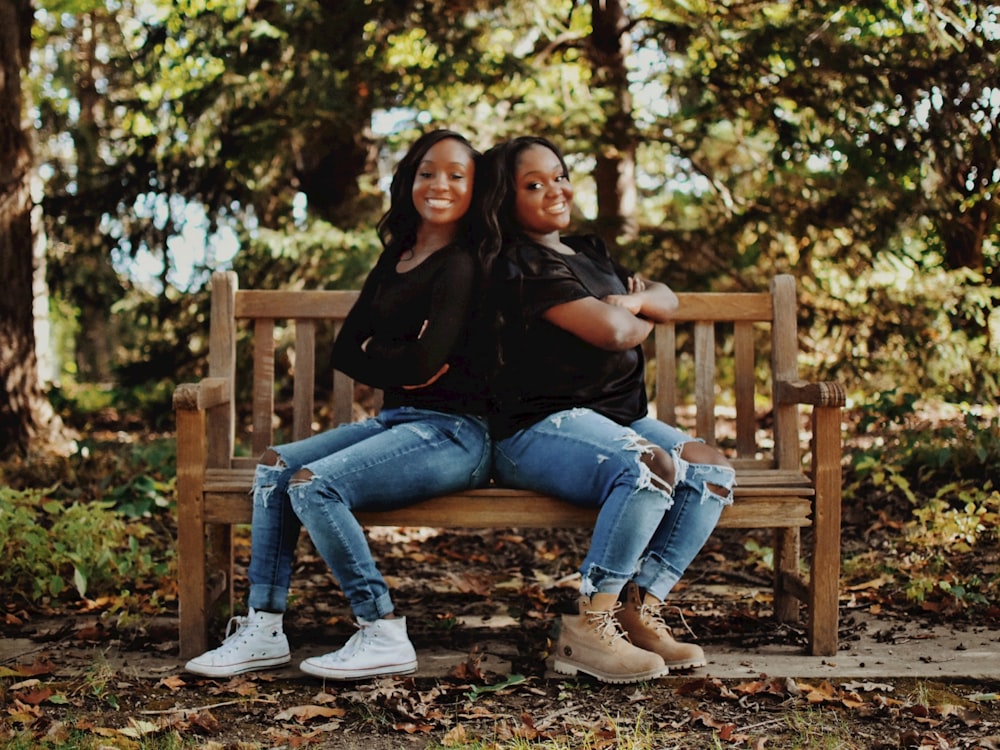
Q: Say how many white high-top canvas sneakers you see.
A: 2